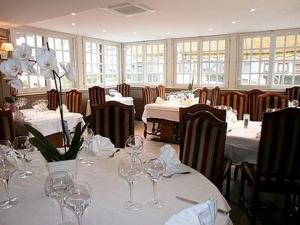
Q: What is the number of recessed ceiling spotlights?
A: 8